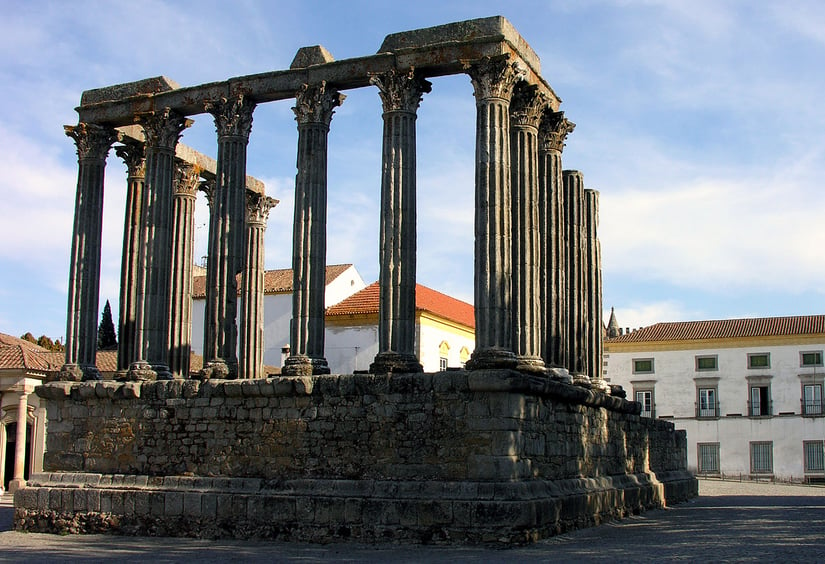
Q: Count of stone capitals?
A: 12